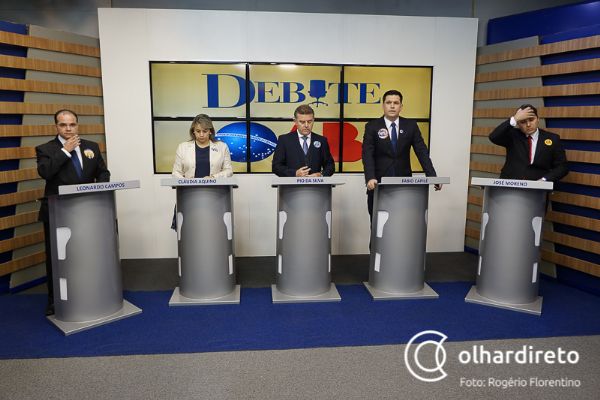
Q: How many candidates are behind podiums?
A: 5